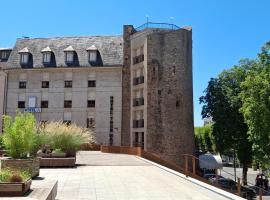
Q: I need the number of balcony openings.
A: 4